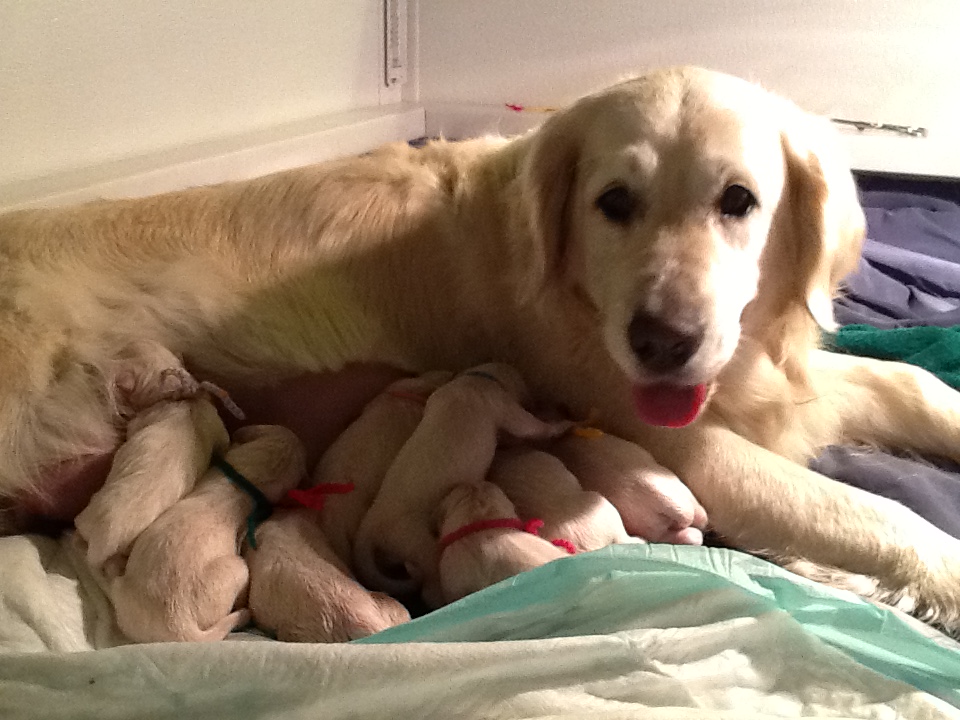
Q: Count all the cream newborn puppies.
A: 8